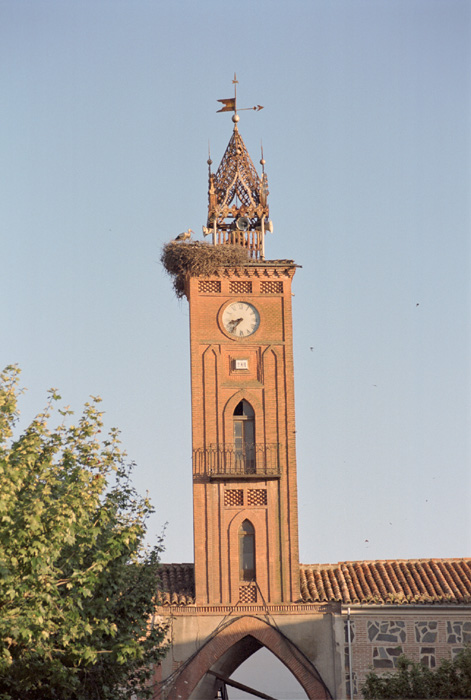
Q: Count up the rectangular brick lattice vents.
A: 6